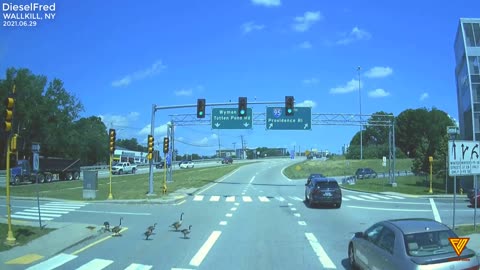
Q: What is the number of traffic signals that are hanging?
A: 3